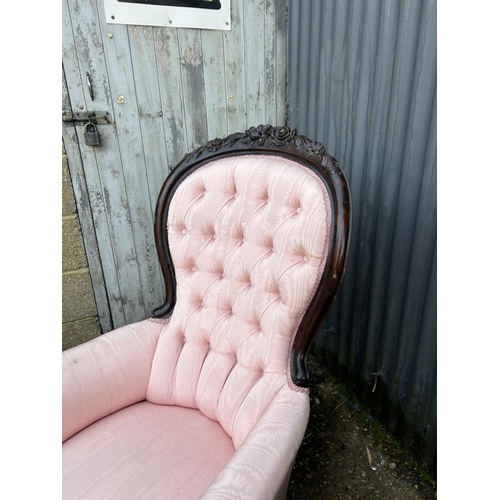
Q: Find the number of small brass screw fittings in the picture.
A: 3